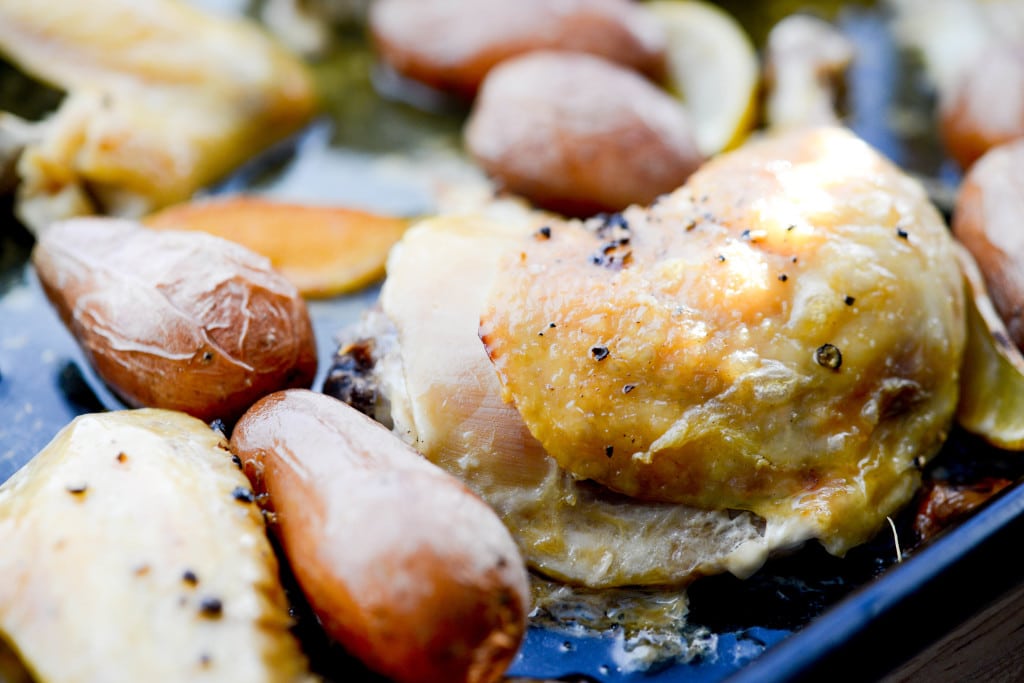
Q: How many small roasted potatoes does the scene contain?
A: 6